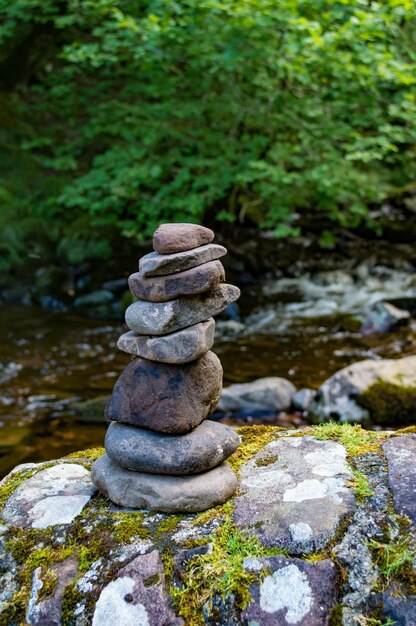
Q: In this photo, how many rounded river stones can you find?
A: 8